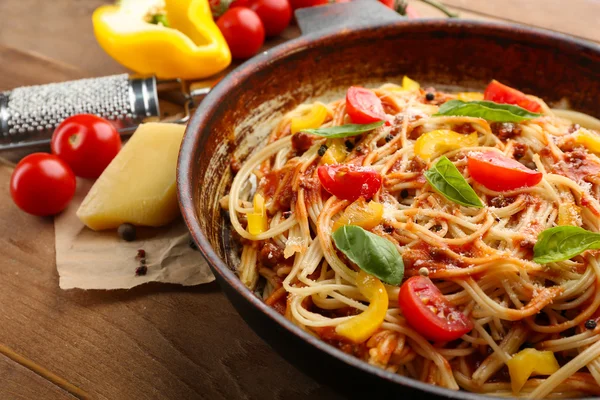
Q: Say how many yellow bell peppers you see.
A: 1